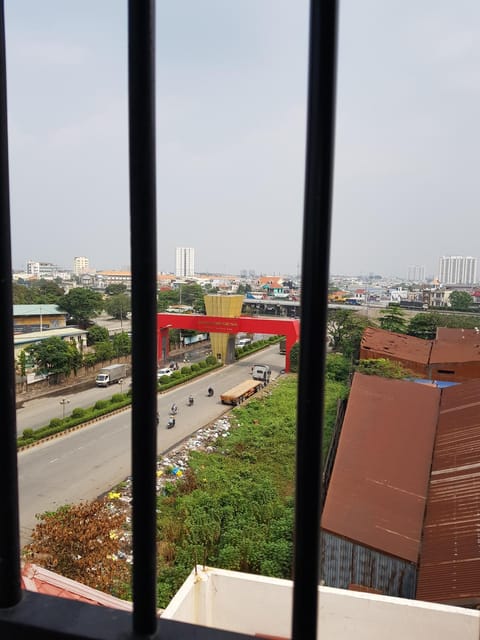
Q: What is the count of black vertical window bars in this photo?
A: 3